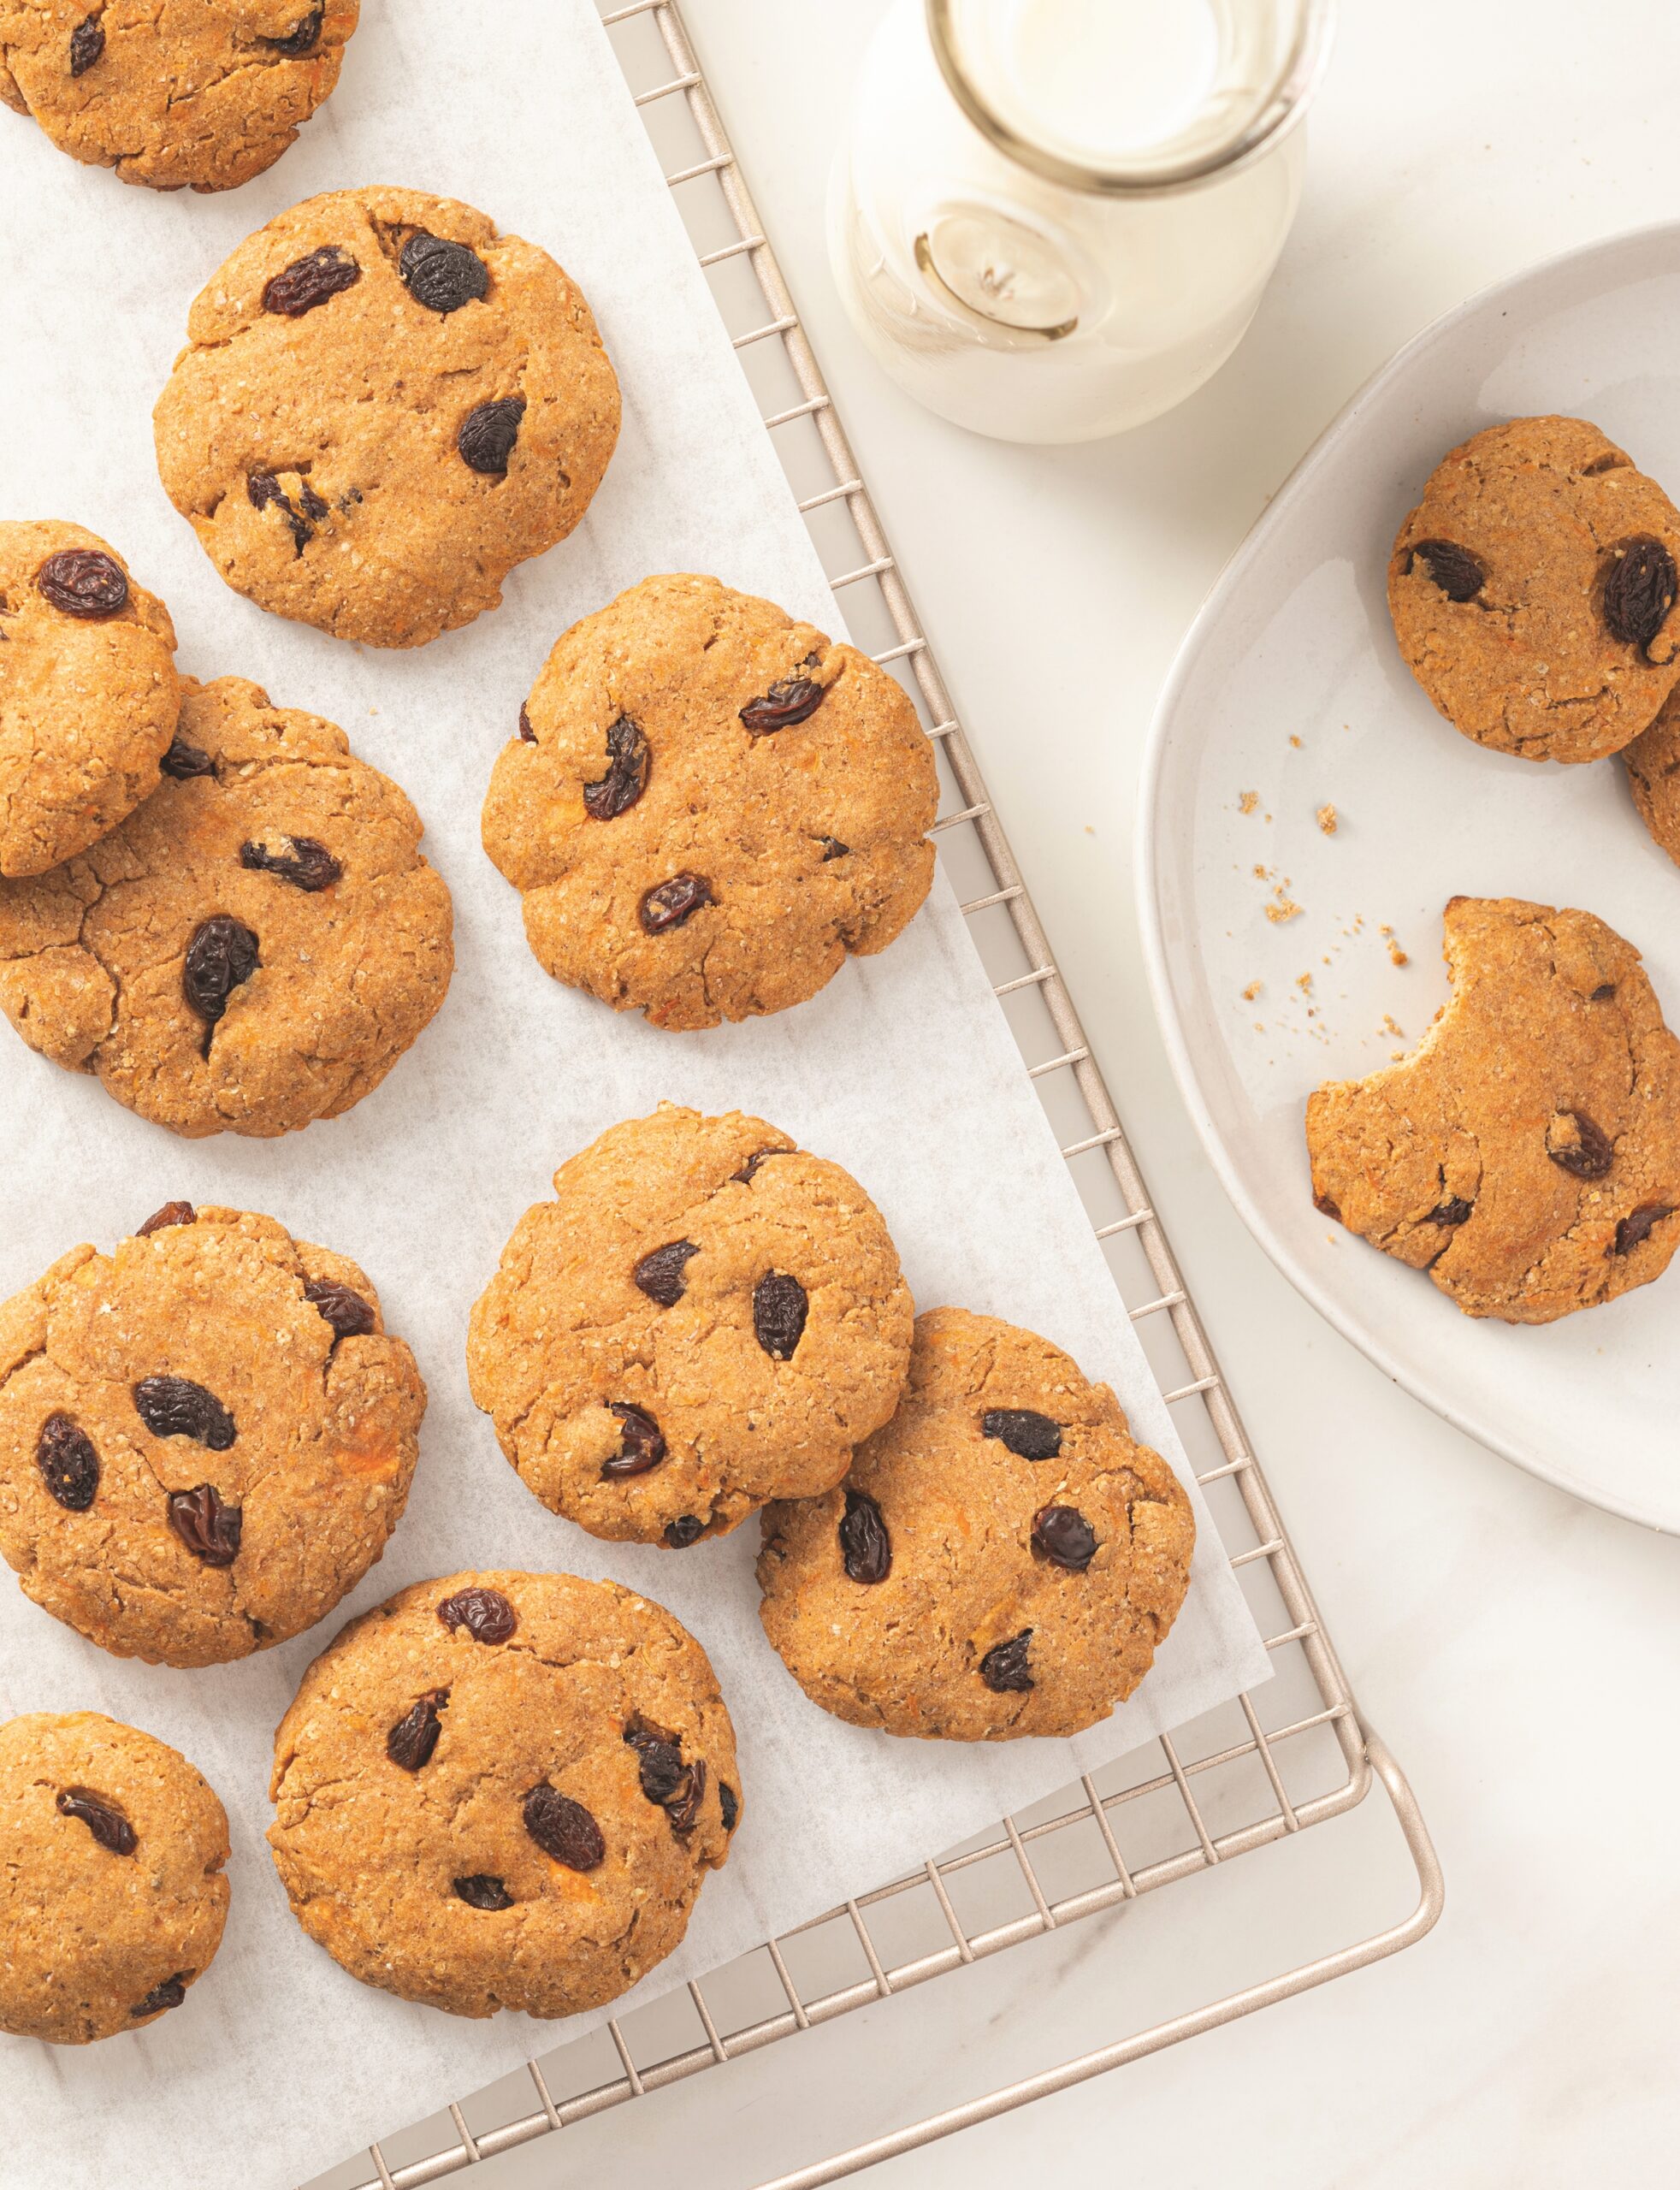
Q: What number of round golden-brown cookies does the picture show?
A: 13